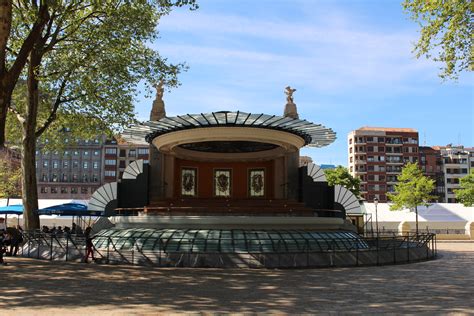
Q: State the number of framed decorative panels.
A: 3